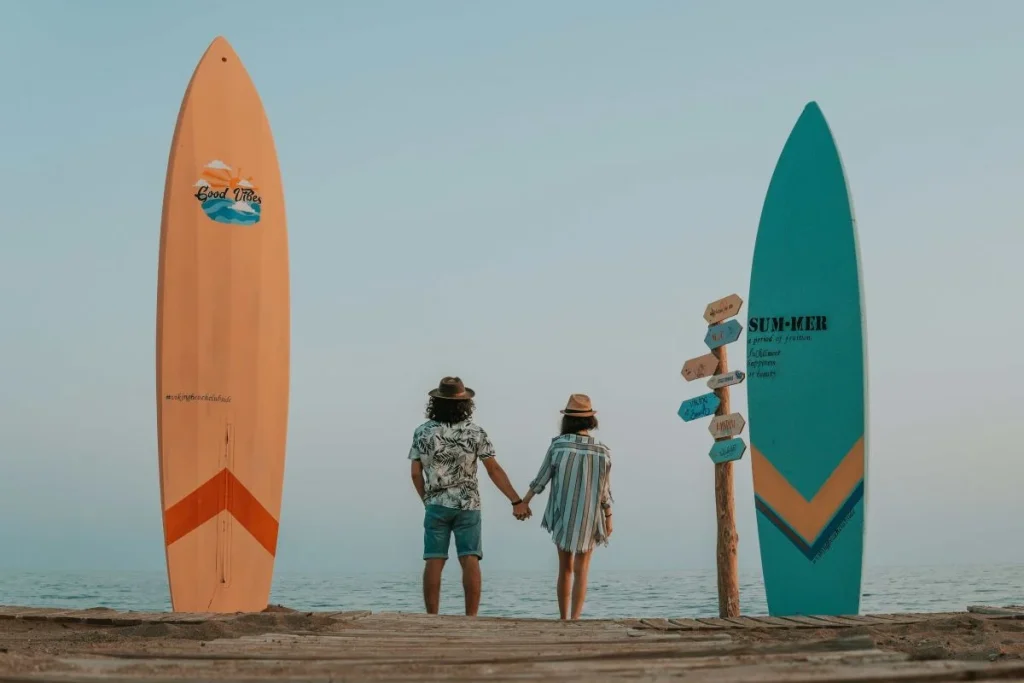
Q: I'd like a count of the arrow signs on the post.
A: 7